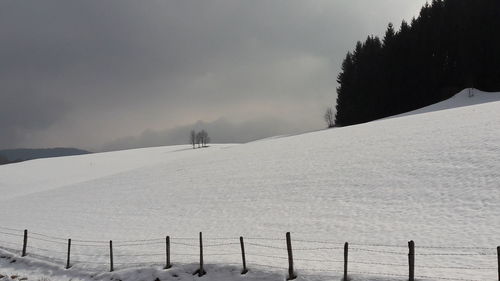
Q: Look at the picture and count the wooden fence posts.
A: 10